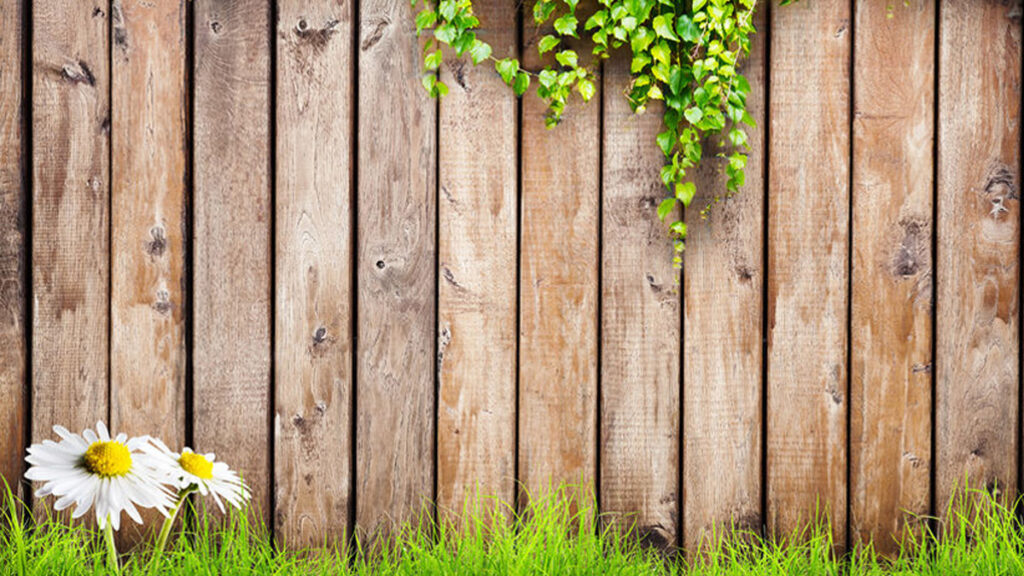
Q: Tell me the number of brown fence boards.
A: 13